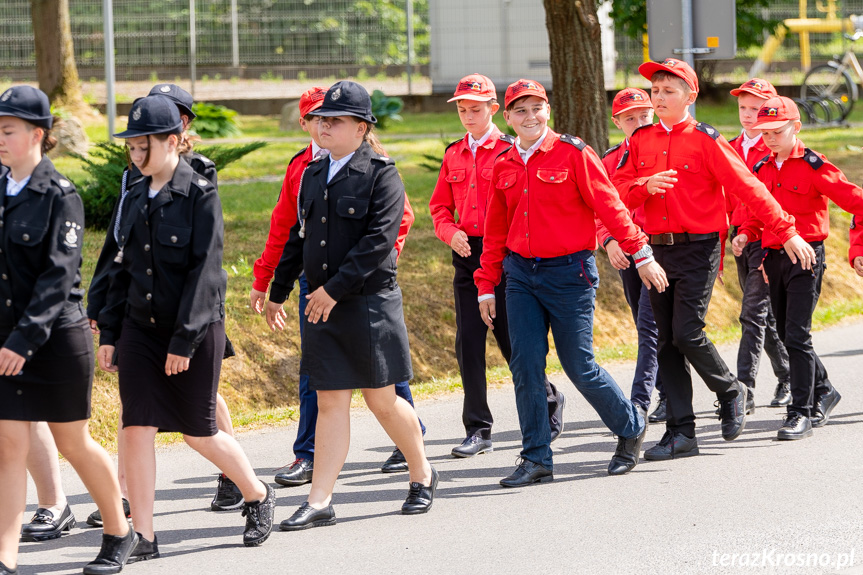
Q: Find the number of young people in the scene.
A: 11